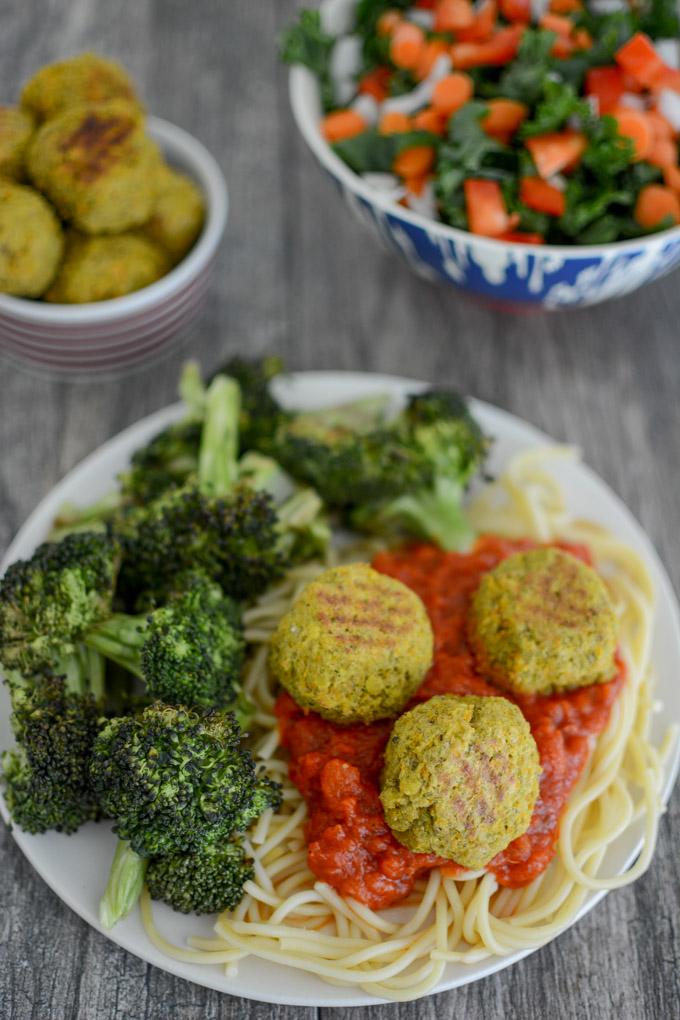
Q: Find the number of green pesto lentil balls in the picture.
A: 9